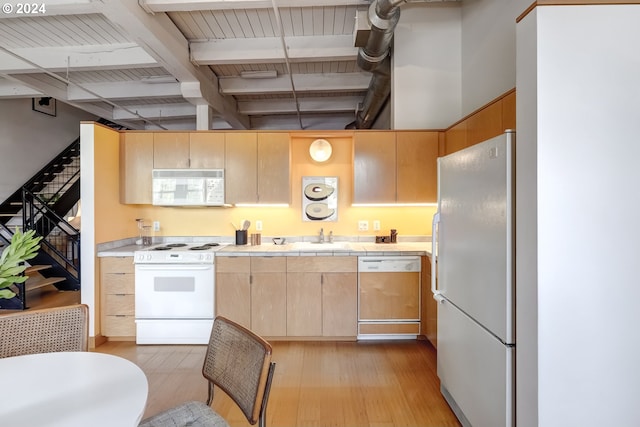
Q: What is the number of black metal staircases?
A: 1